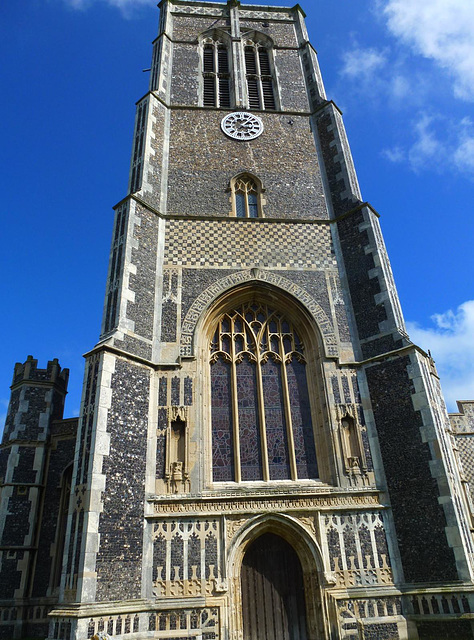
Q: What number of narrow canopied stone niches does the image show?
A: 2